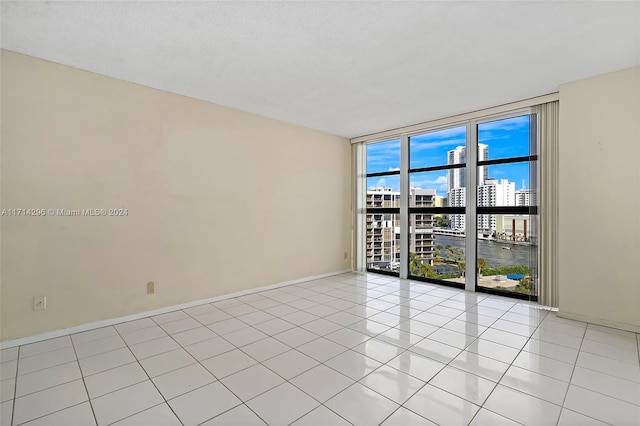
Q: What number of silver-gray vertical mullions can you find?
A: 2